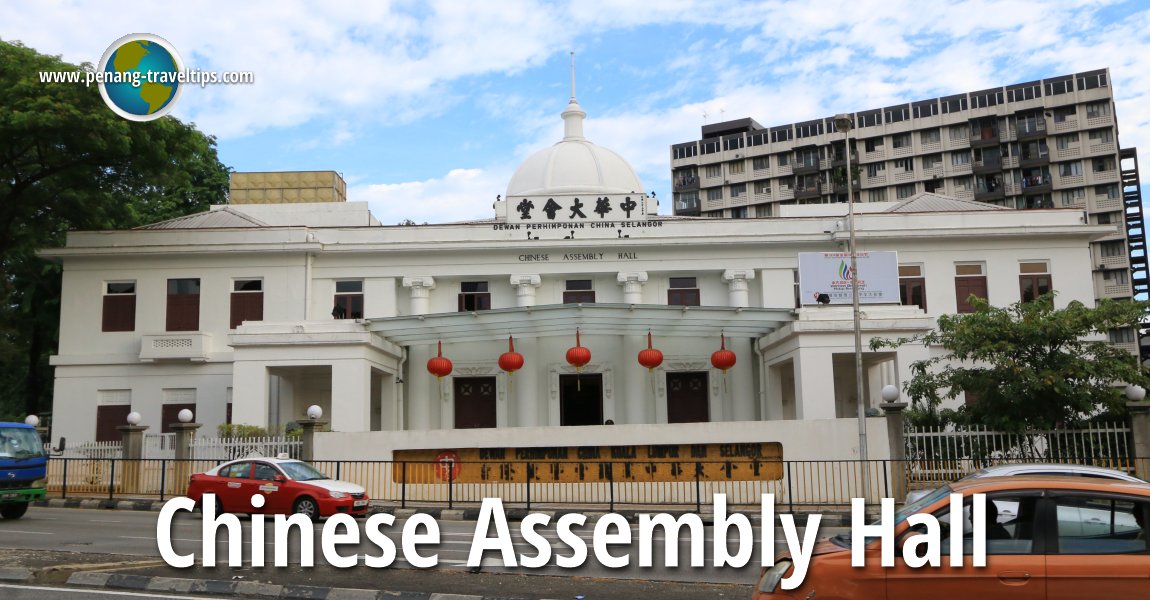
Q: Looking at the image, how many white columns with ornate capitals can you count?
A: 4